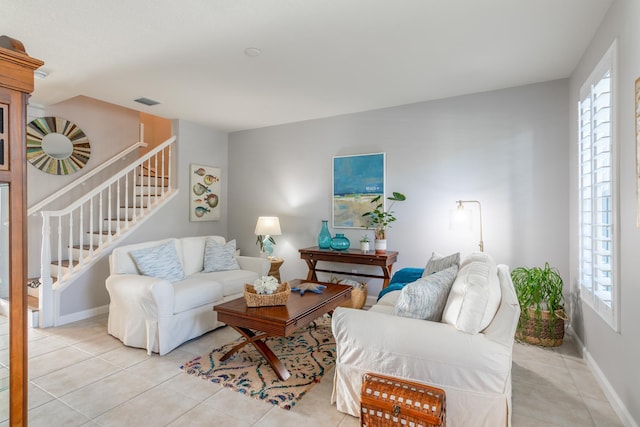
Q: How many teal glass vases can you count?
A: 2